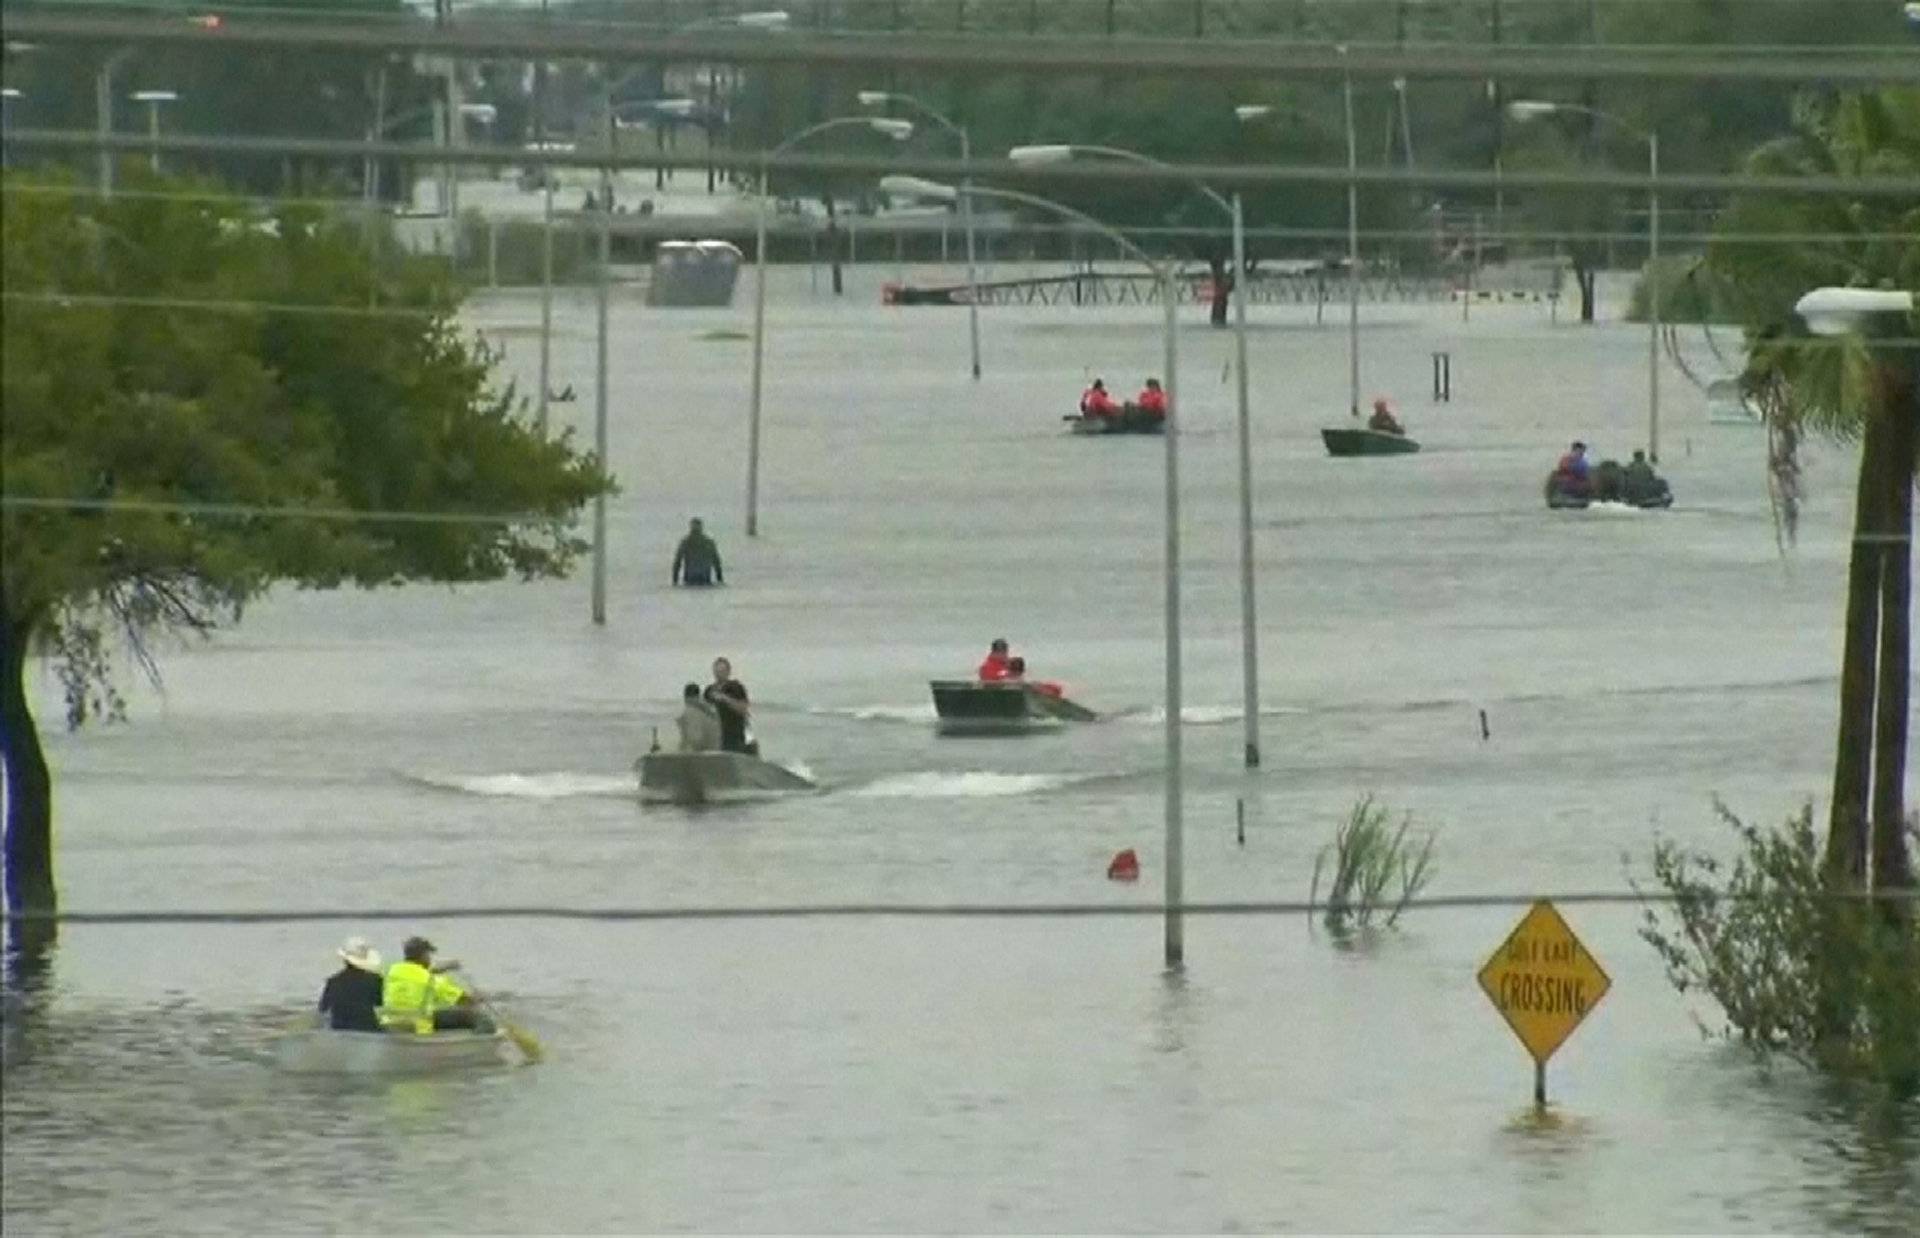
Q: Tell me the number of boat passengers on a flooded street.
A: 11